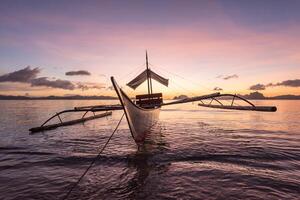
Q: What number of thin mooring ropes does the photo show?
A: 1